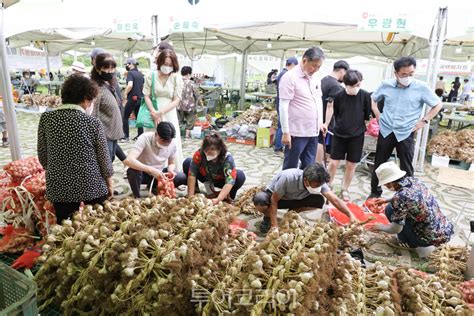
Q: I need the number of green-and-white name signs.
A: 3